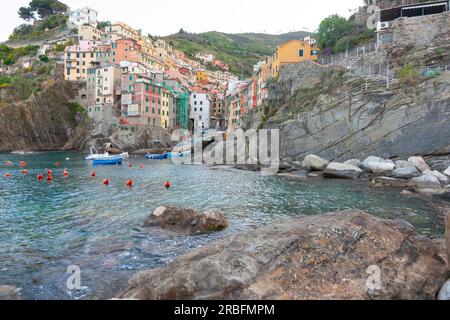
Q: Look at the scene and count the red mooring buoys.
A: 15